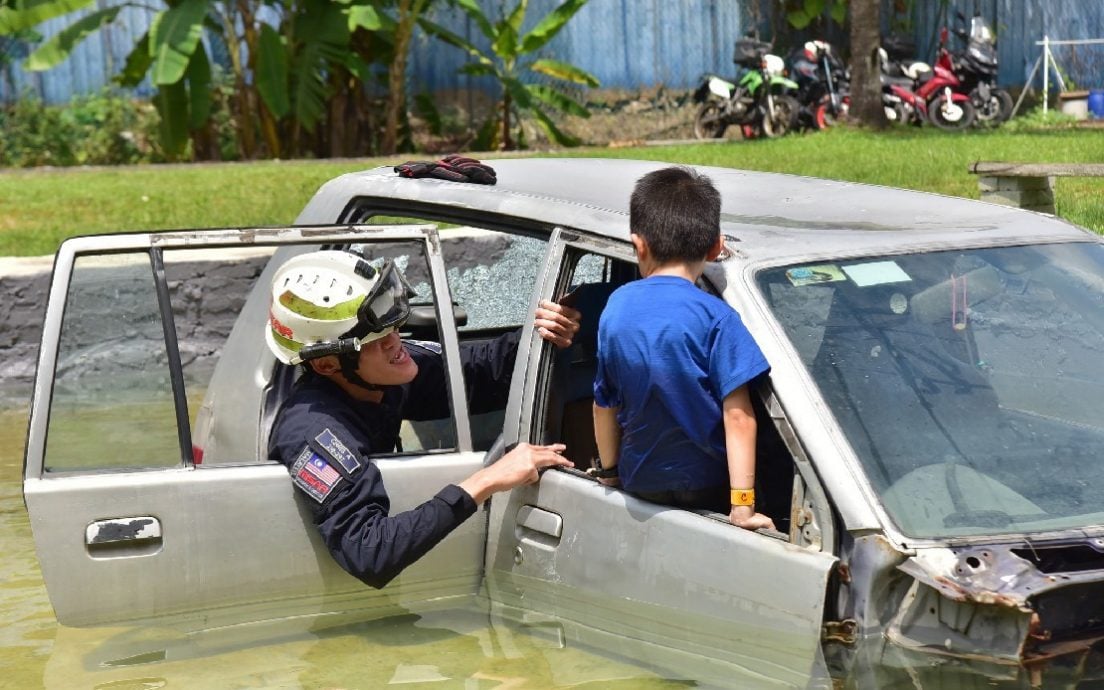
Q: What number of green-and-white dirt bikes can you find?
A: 1